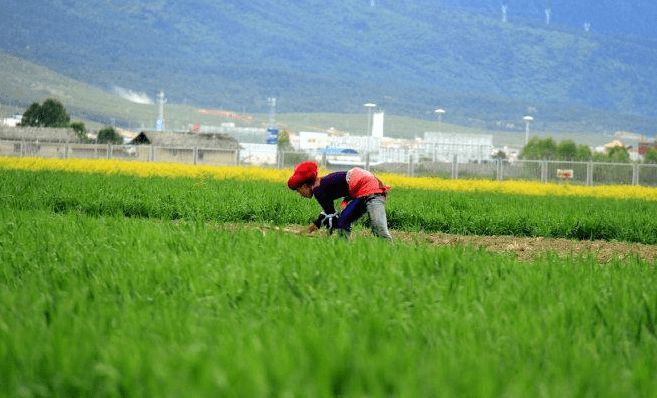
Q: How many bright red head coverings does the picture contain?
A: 1